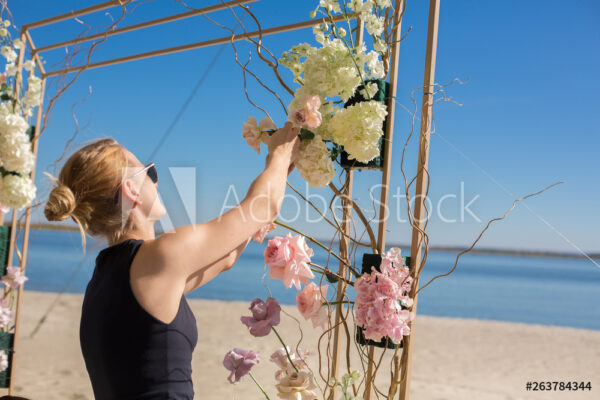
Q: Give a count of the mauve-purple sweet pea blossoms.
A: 2